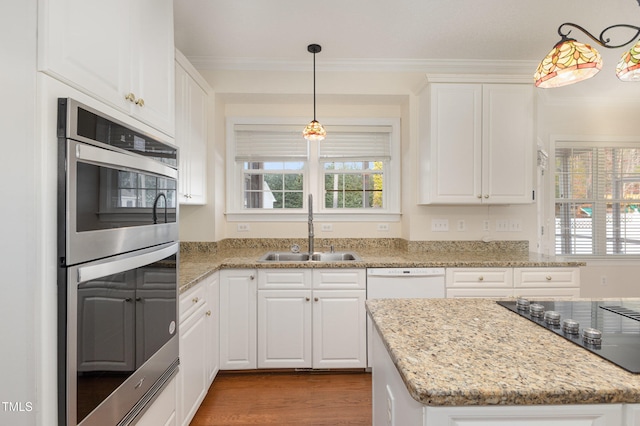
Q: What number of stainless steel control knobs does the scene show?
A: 5